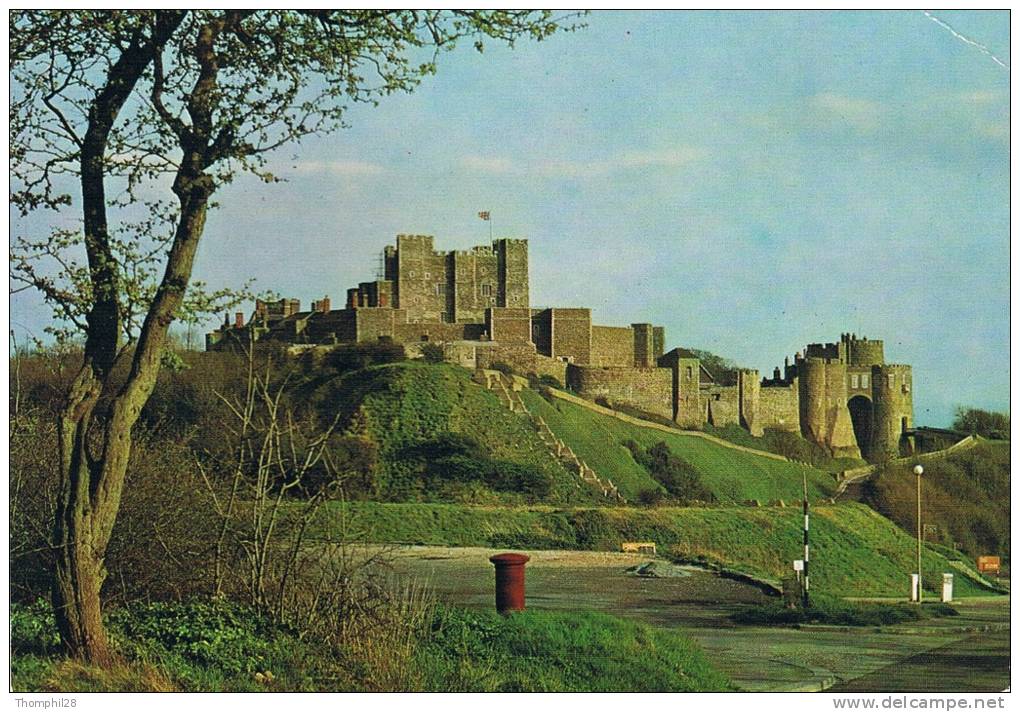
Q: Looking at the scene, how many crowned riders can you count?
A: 0